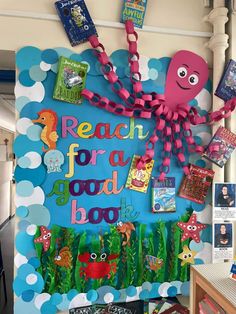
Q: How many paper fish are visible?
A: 3